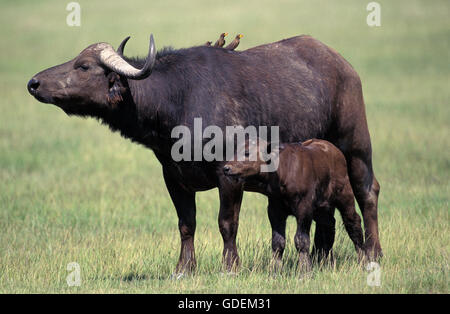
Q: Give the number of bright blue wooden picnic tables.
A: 0